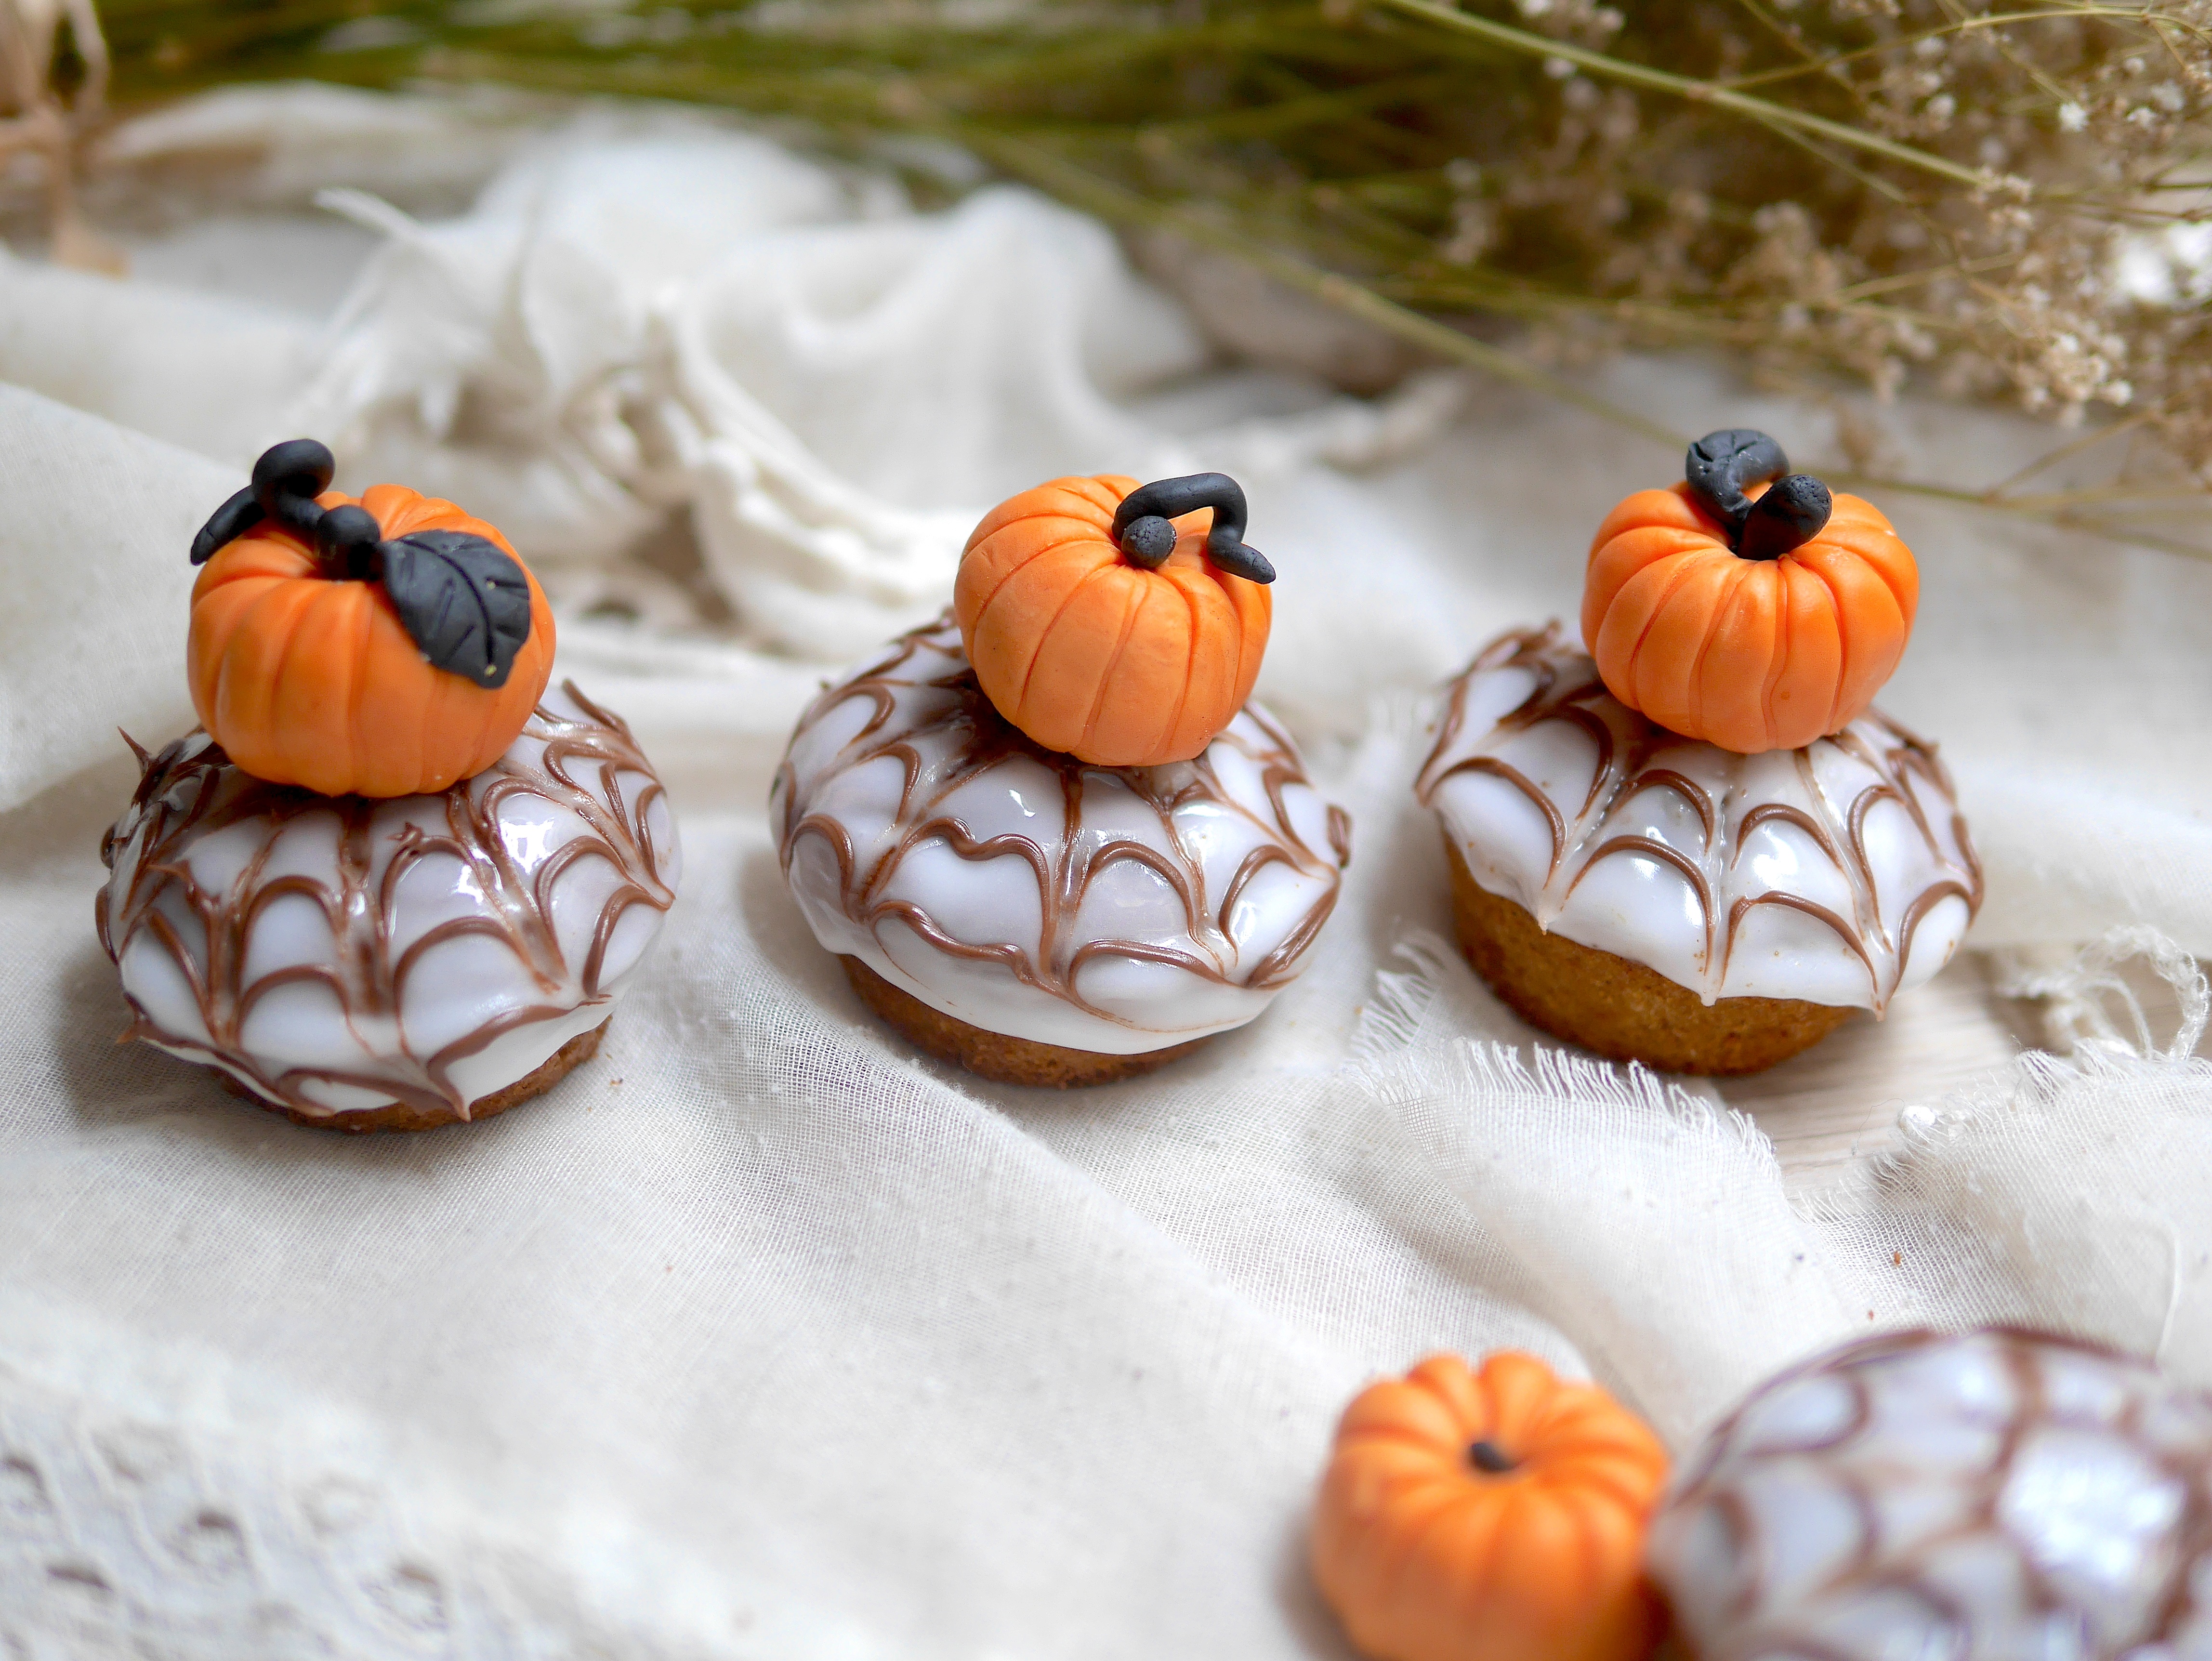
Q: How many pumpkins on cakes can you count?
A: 3